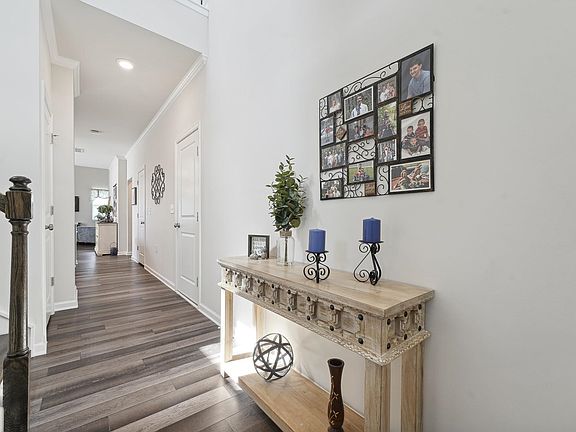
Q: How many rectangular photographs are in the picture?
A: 13